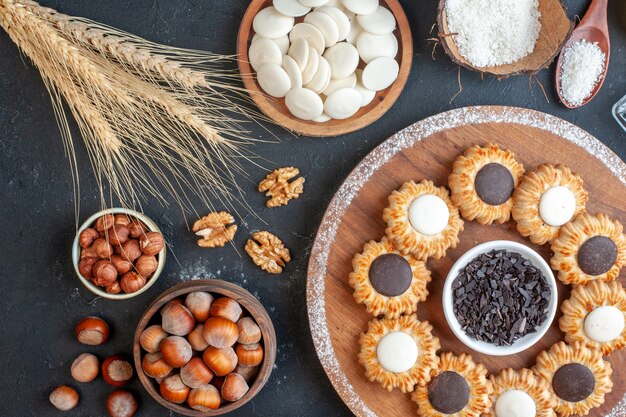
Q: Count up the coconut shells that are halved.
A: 1